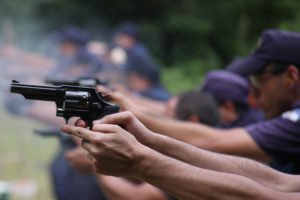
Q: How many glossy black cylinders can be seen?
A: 1